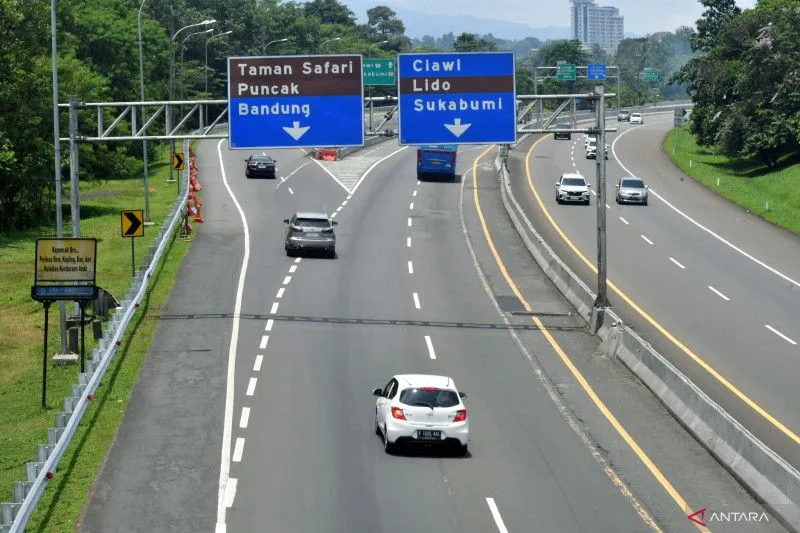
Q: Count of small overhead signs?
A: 4